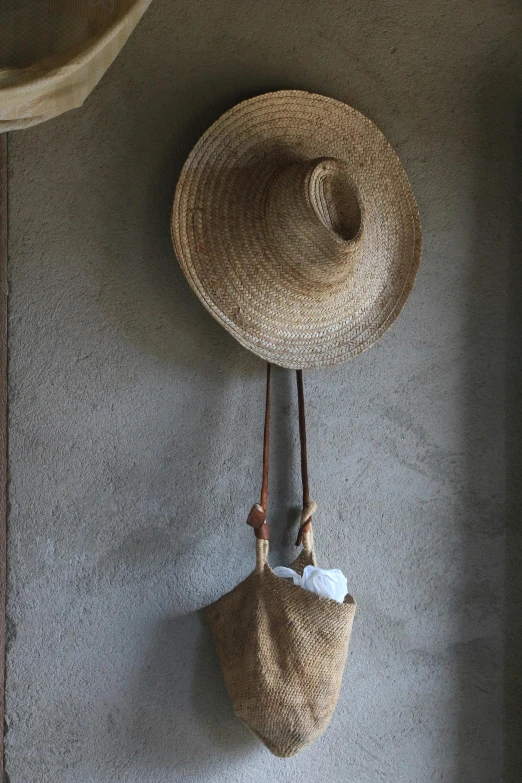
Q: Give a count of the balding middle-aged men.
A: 0